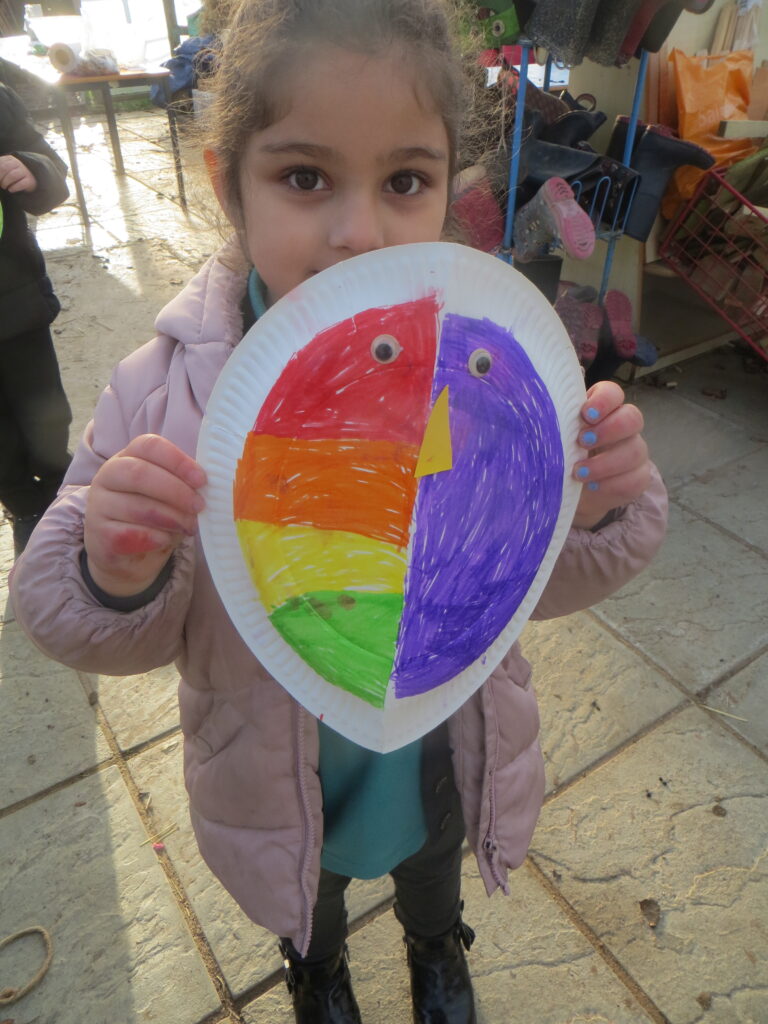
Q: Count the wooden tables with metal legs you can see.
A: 1